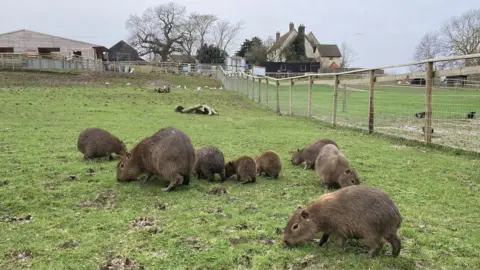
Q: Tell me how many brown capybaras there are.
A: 8